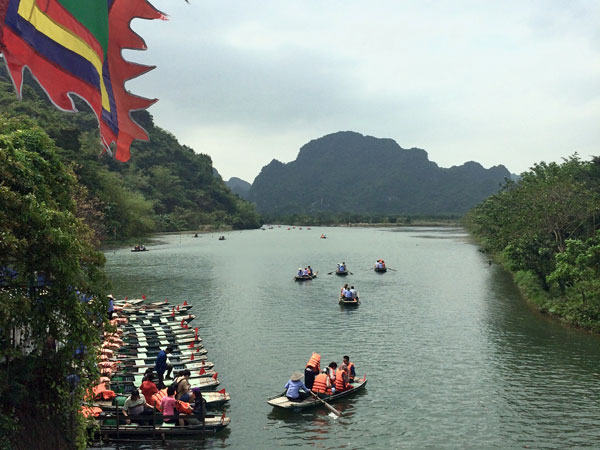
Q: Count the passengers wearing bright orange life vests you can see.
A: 5